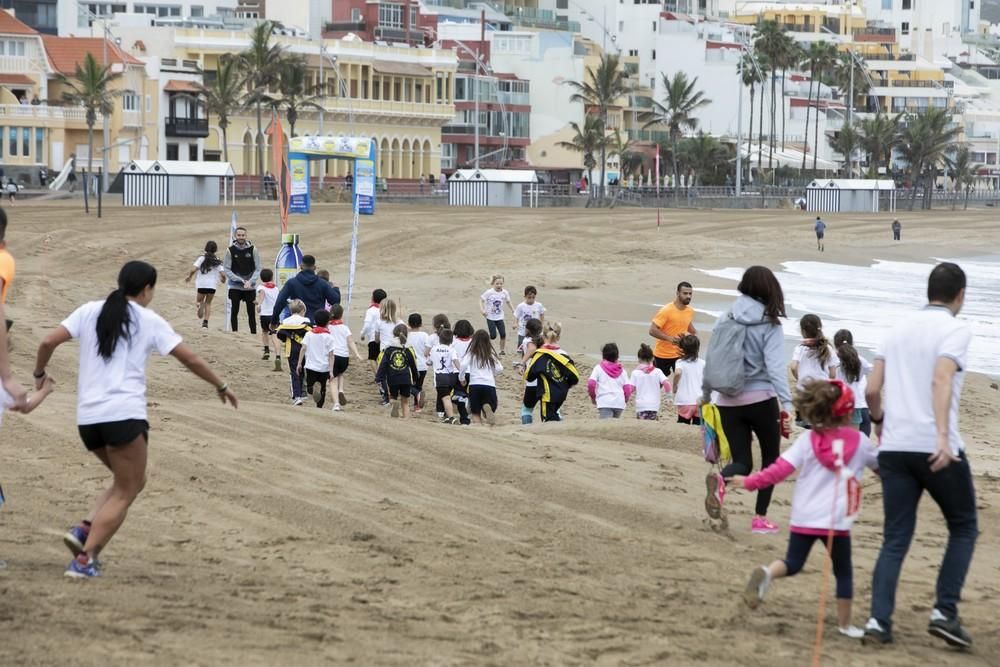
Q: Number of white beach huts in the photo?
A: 3